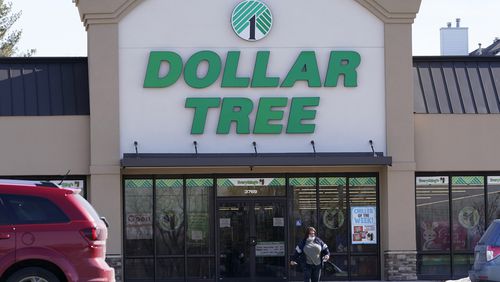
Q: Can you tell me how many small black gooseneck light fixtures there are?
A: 5